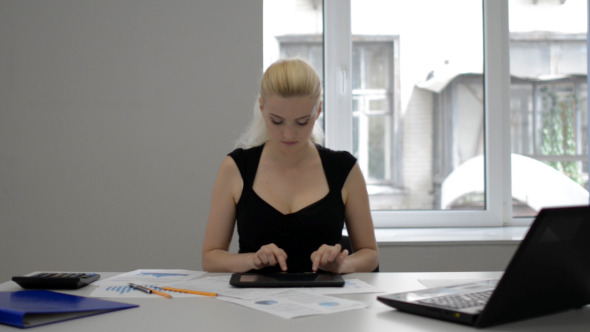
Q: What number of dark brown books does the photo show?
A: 0